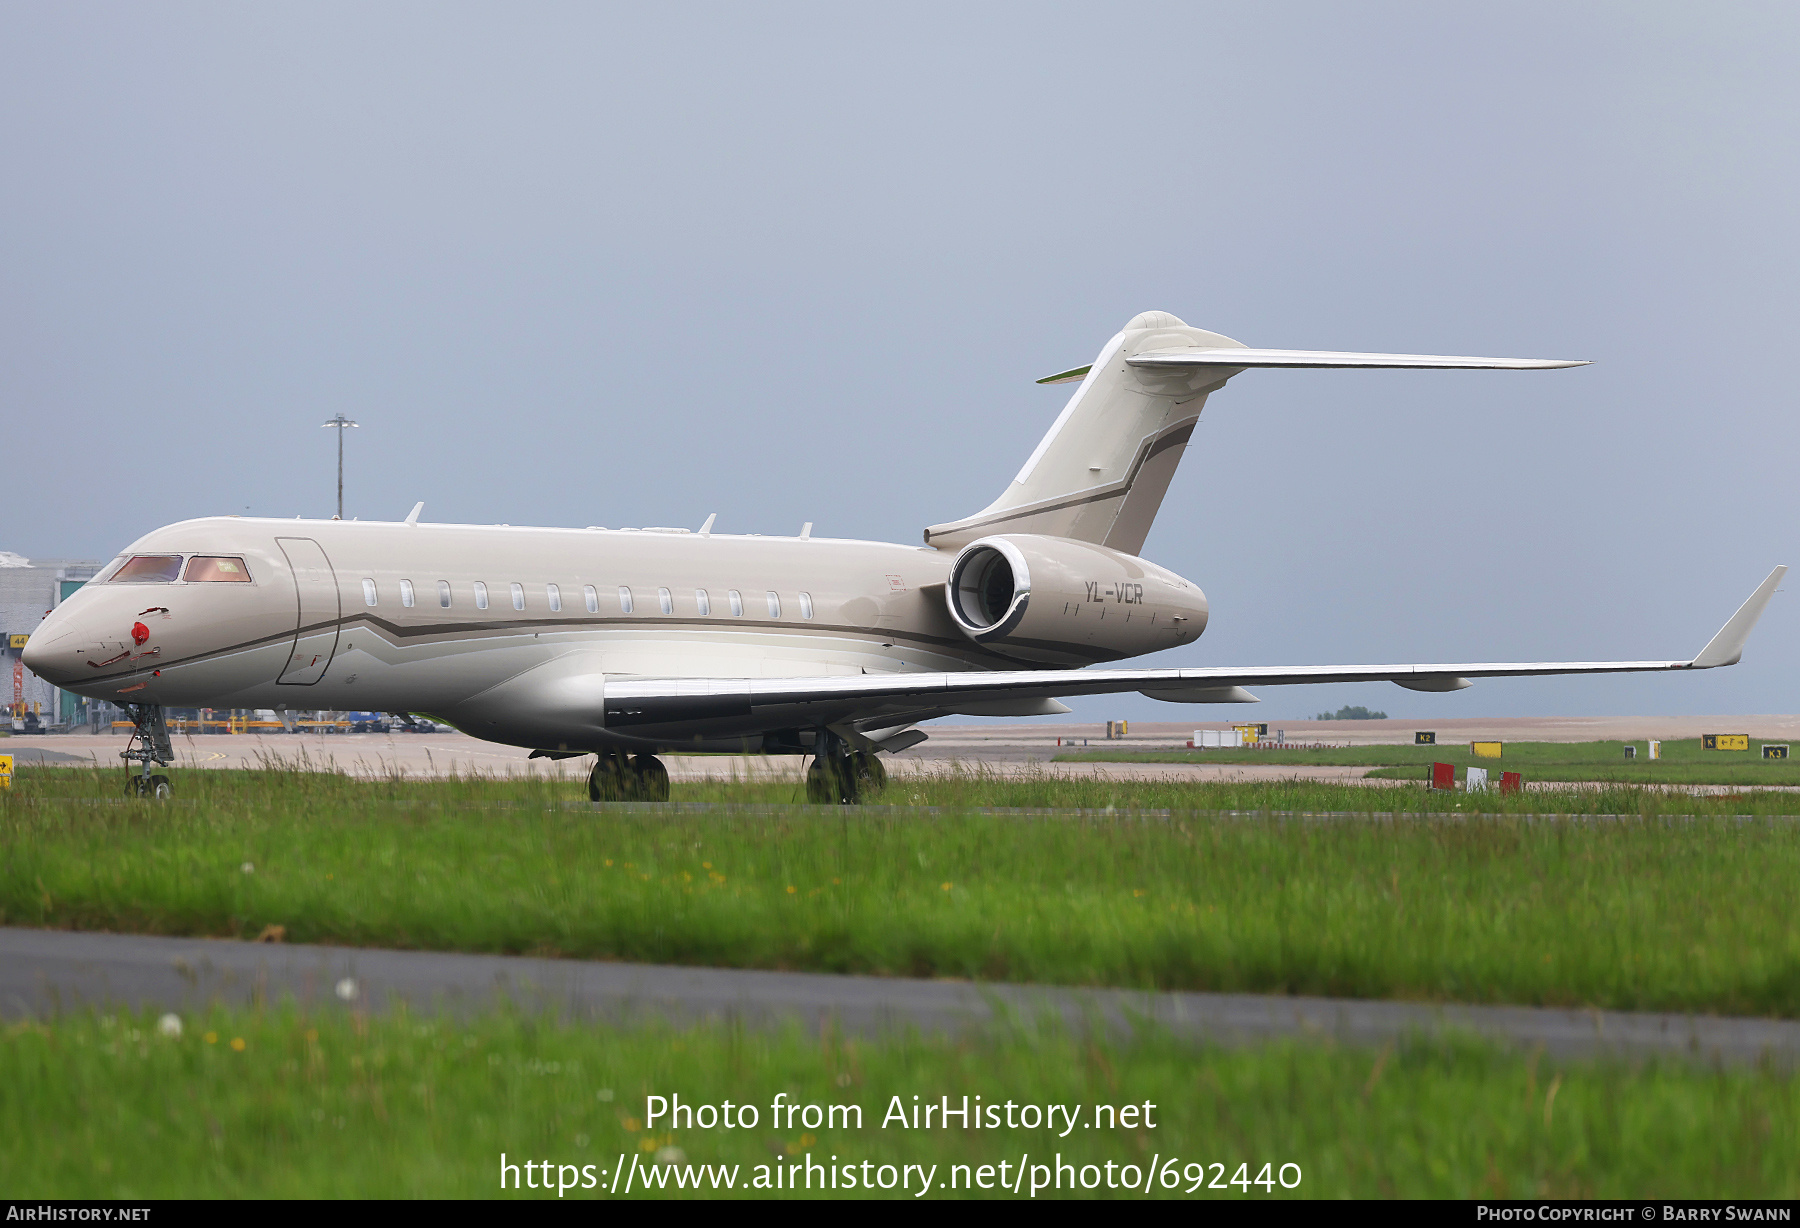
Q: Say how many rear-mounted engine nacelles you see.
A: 1